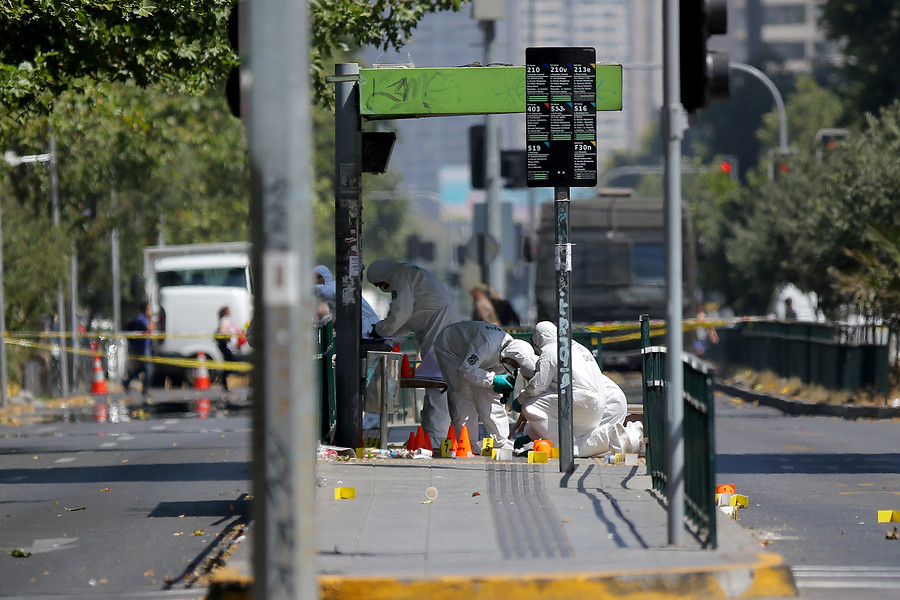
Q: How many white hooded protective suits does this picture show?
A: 5